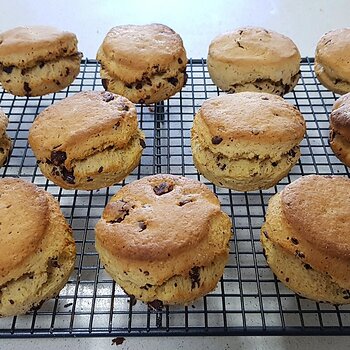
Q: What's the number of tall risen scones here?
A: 11